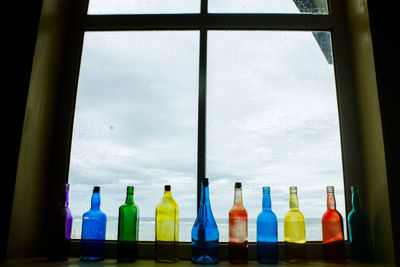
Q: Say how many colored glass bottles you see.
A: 10